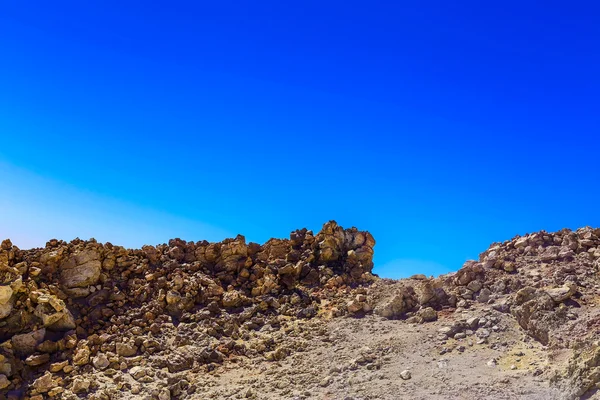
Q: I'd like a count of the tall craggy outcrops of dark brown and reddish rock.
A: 1